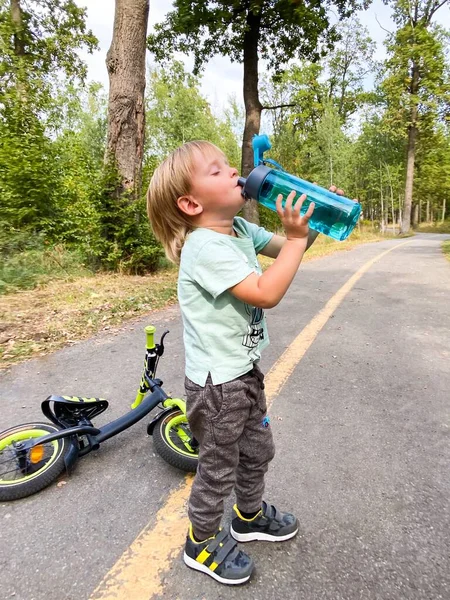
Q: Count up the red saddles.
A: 0